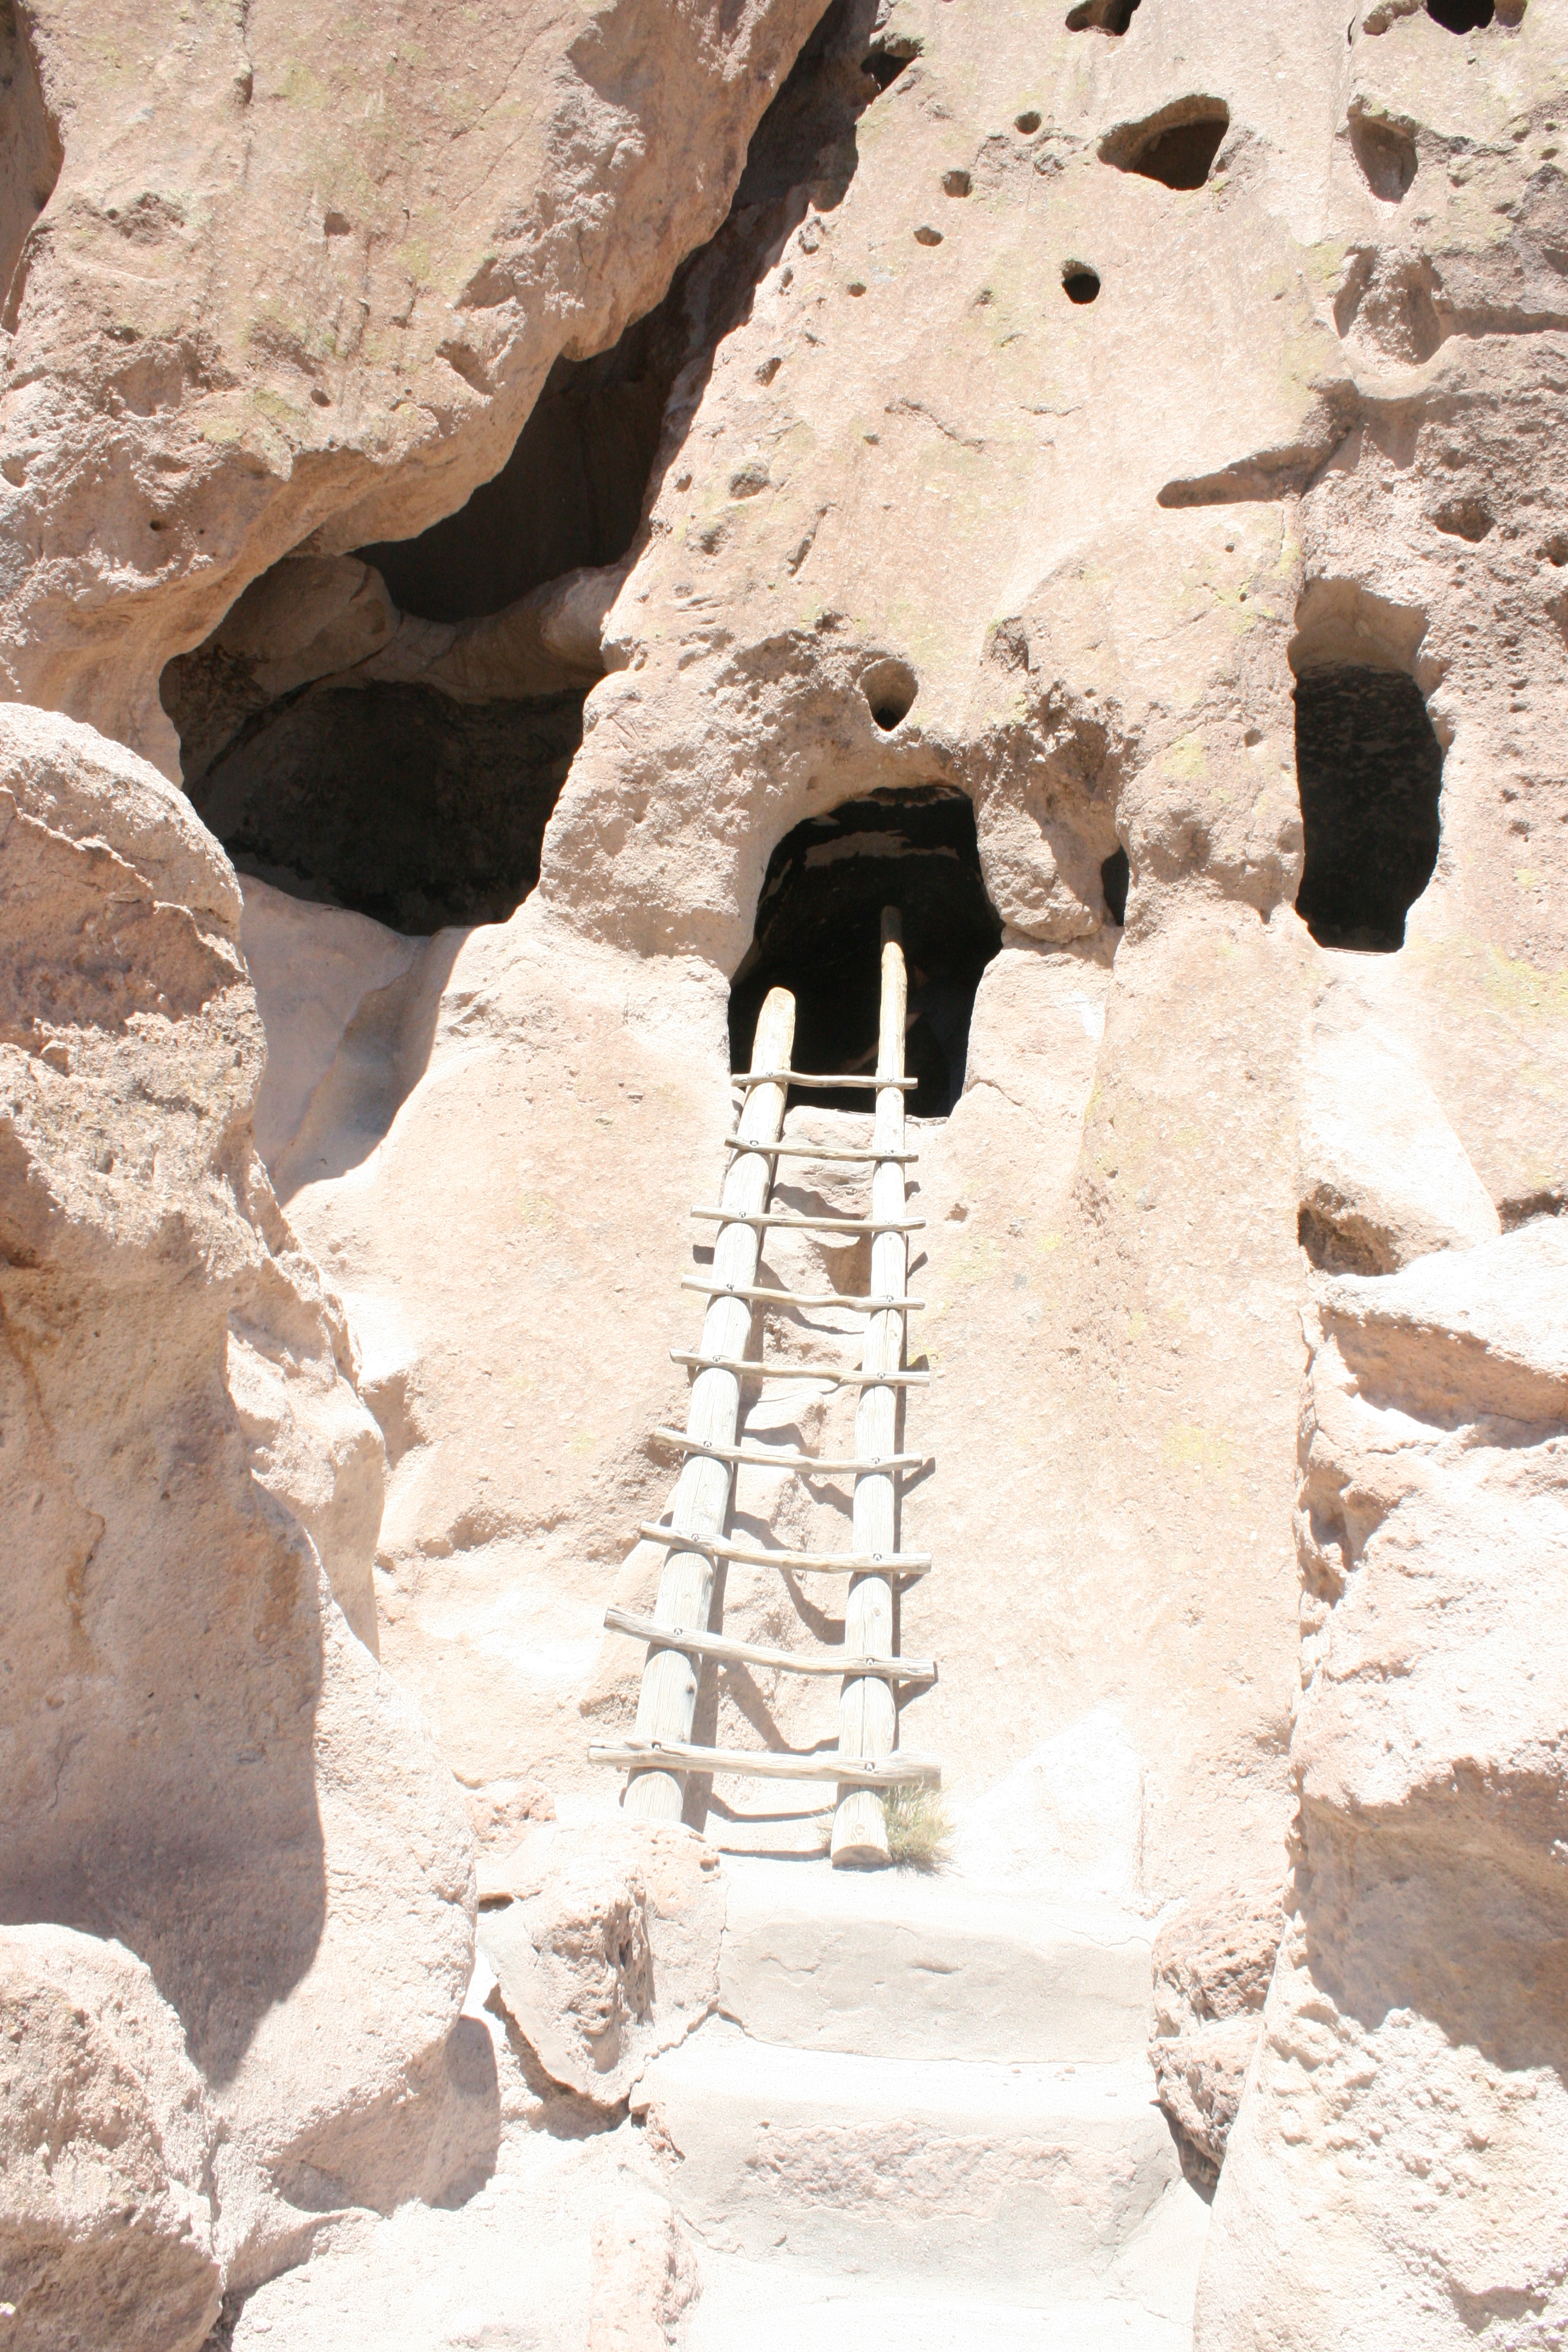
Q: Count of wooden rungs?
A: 9